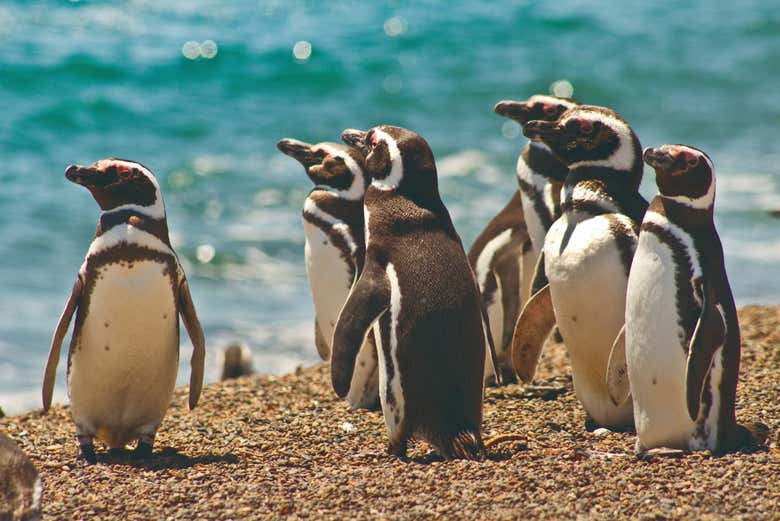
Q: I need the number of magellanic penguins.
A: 6